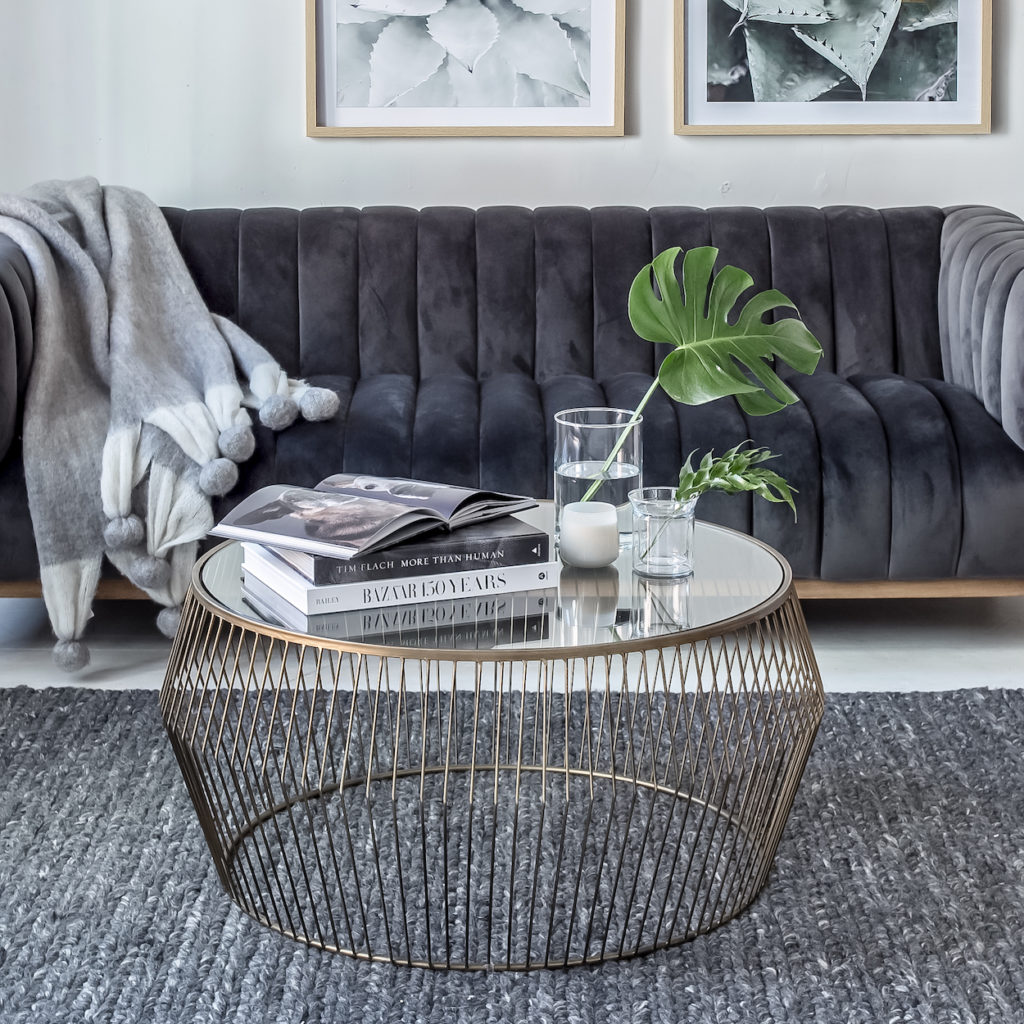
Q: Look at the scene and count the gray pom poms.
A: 8